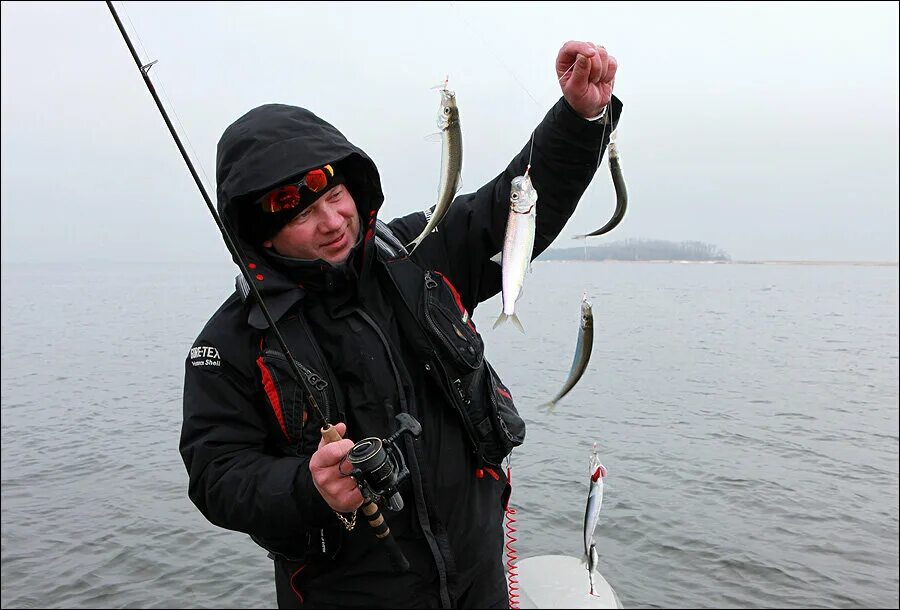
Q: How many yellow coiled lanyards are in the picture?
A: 0